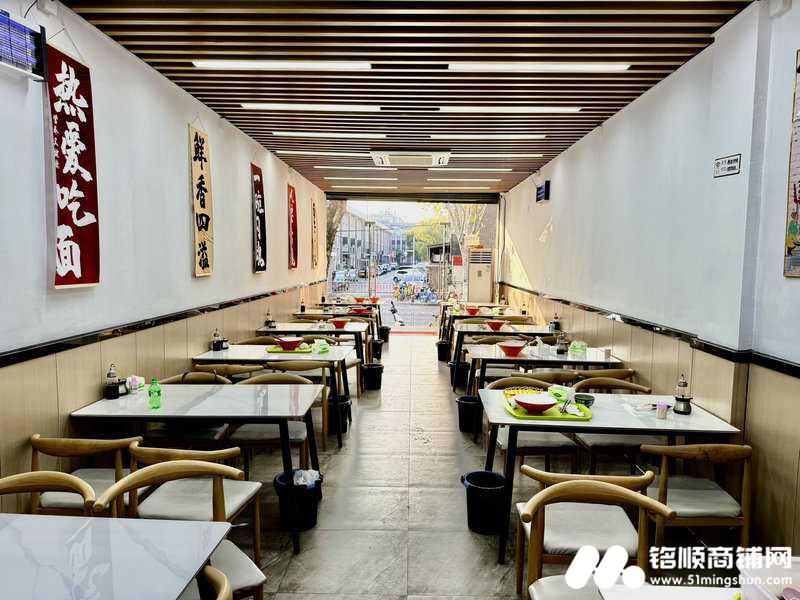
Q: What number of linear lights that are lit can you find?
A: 14